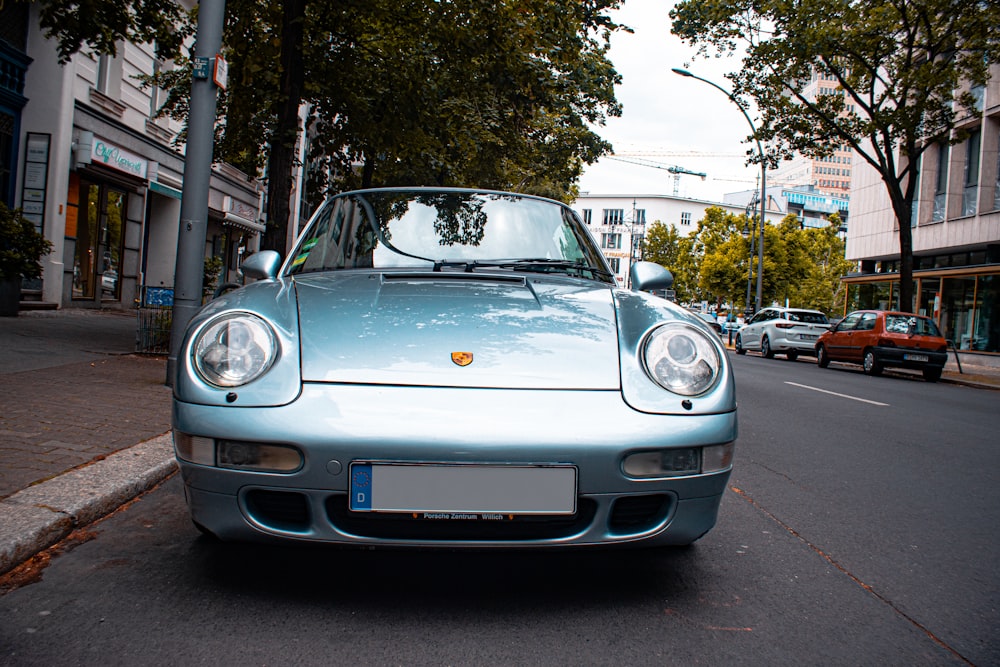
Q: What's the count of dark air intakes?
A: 3